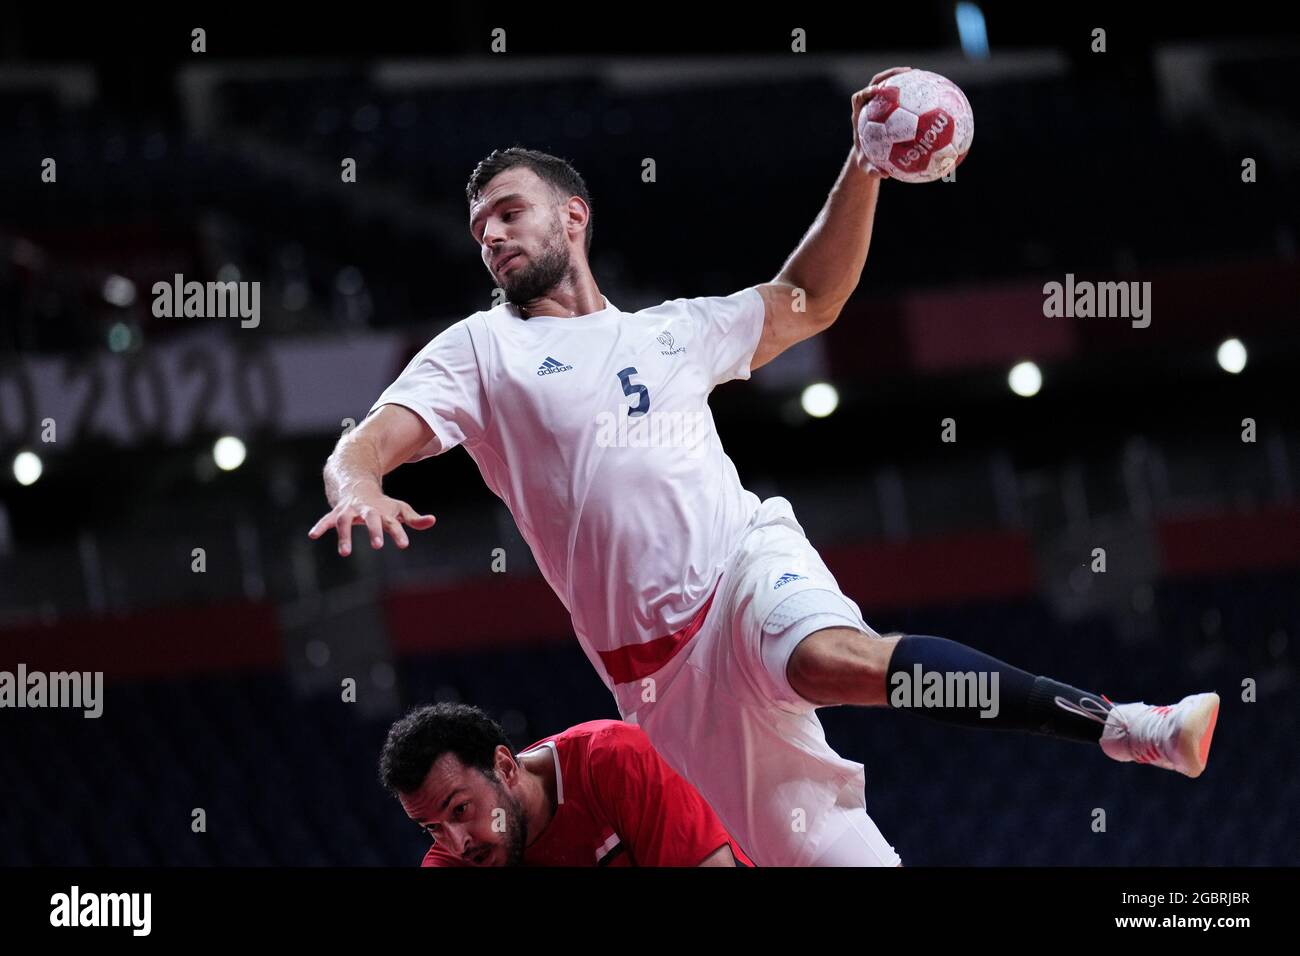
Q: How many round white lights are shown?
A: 5